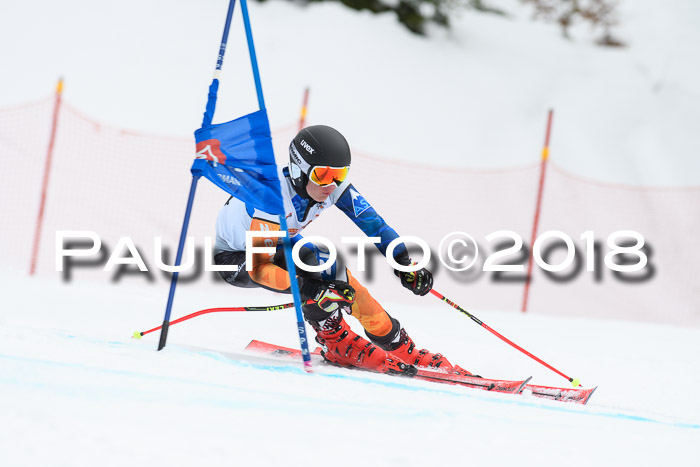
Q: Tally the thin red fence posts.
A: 3